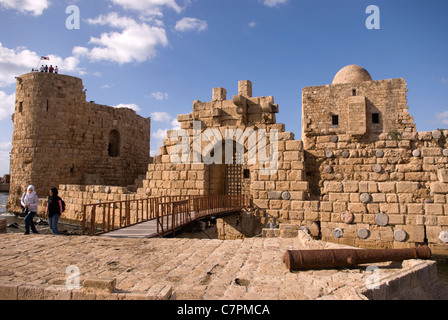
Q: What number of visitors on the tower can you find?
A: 4